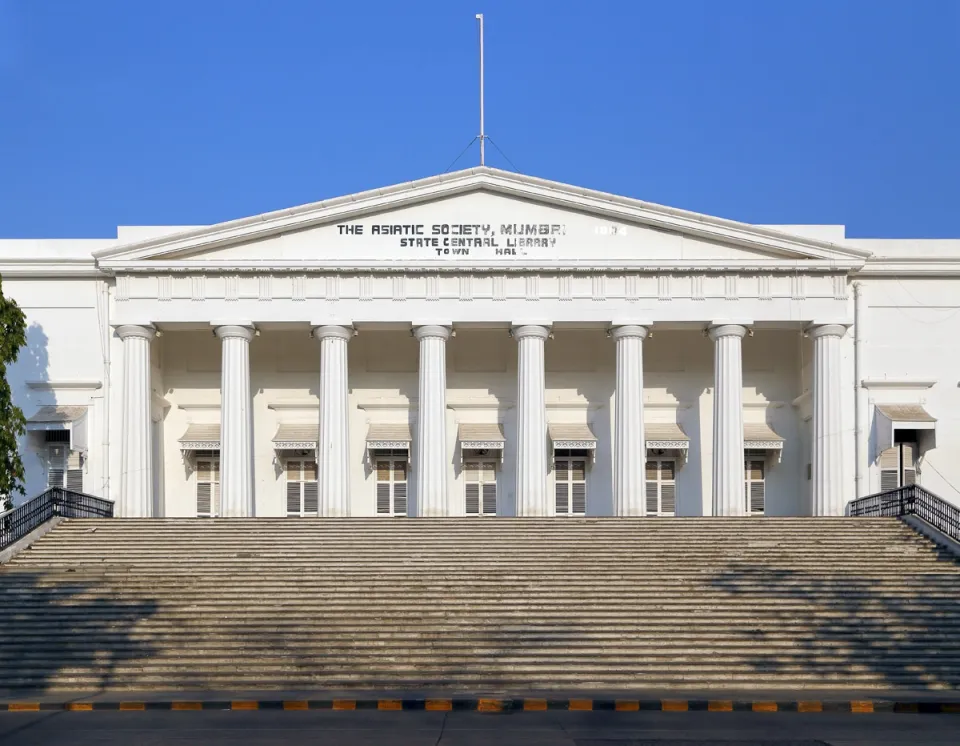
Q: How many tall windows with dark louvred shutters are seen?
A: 9